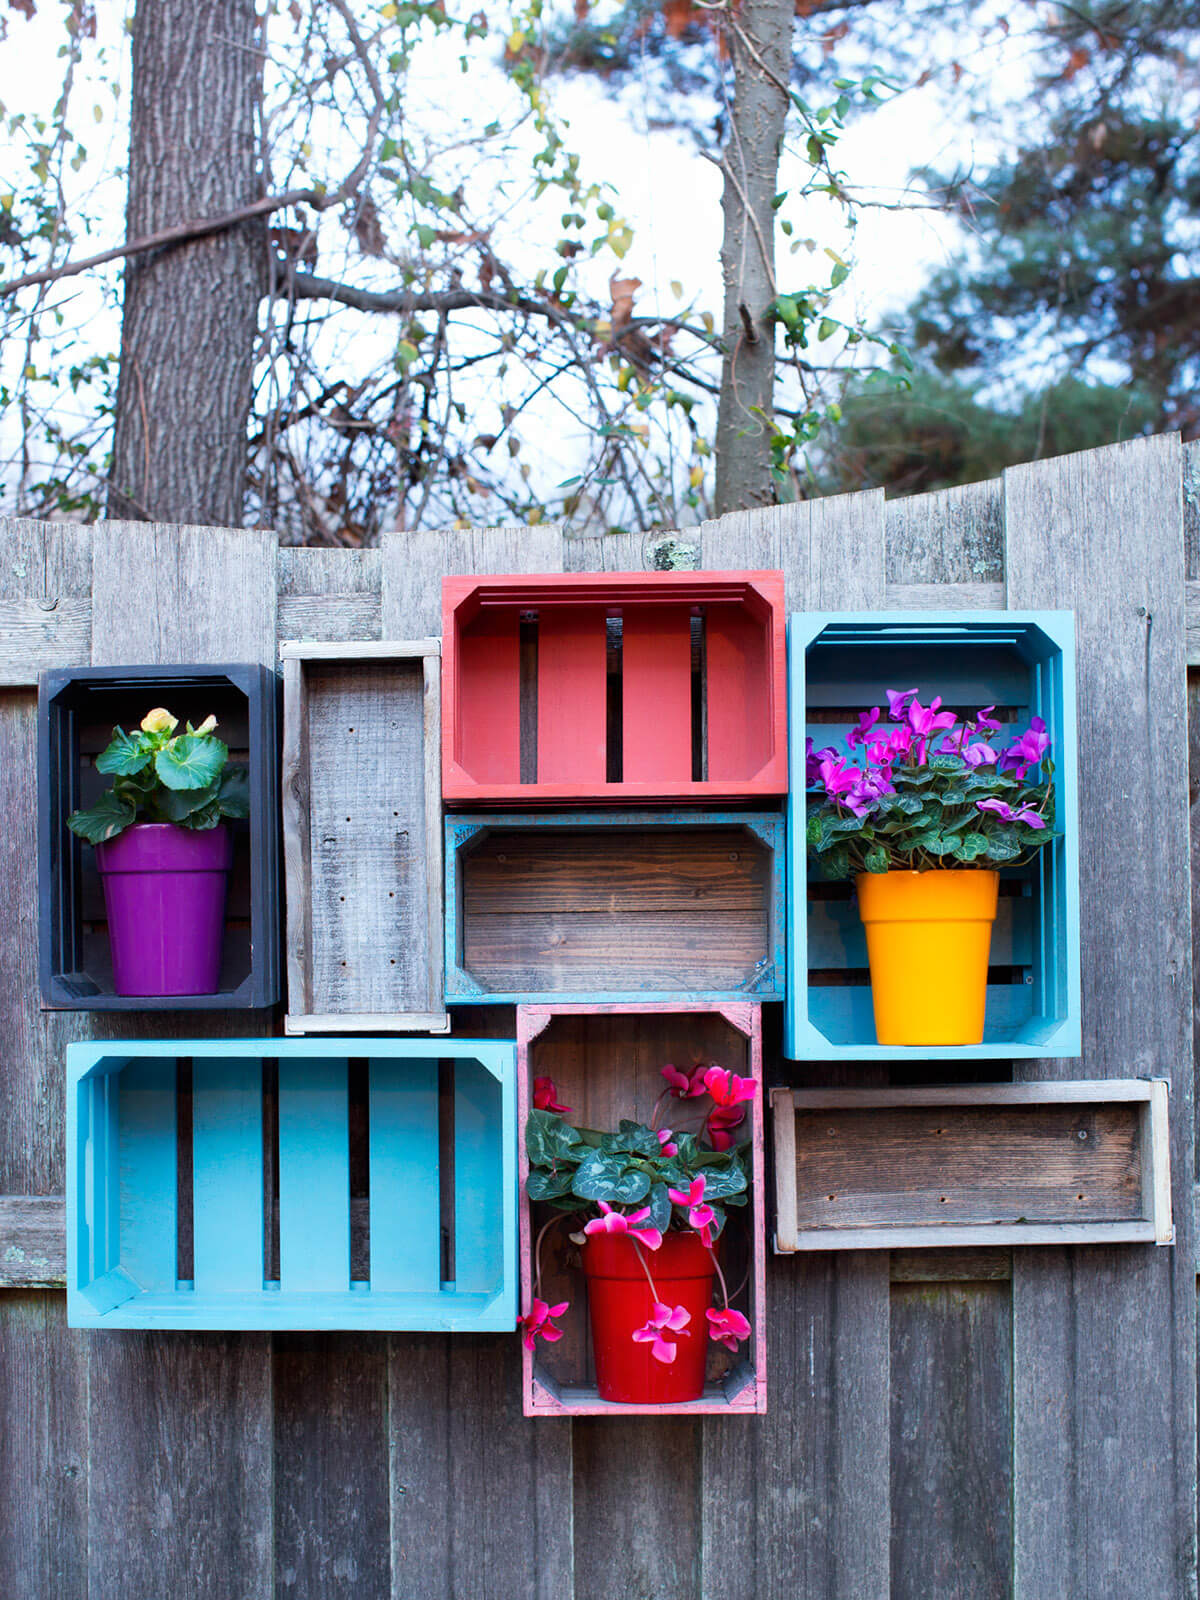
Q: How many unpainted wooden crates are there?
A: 2